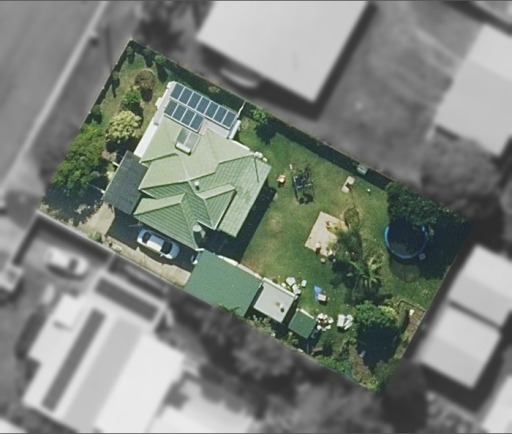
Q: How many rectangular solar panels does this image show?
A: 11